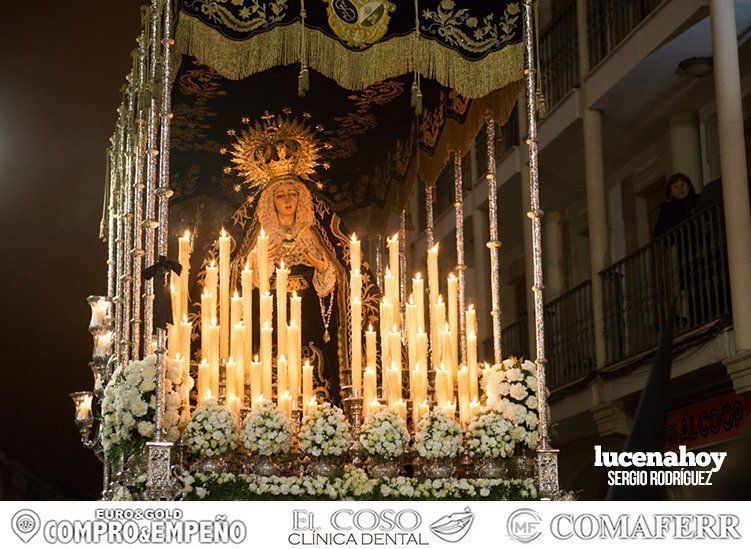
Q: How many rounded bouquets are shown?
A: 6